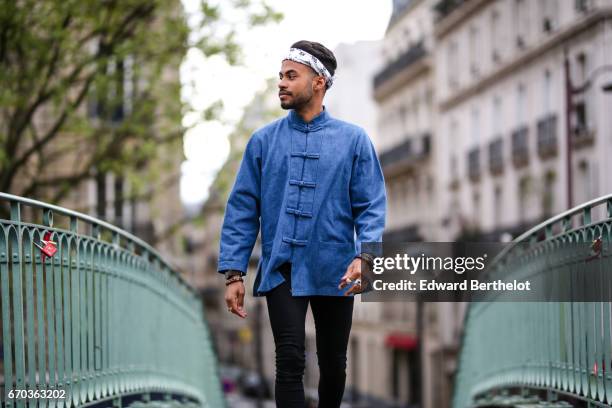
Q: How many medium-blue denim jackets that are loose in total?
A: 1